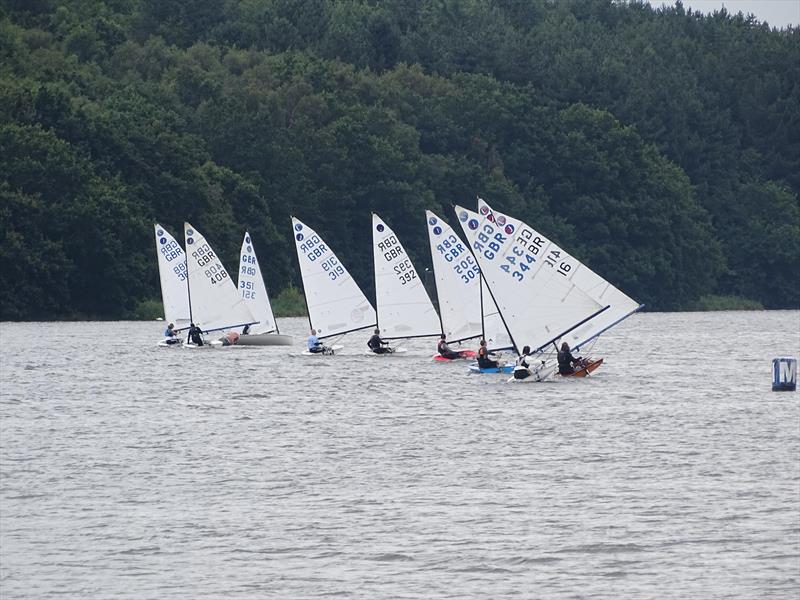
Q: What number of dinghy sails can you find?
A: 9